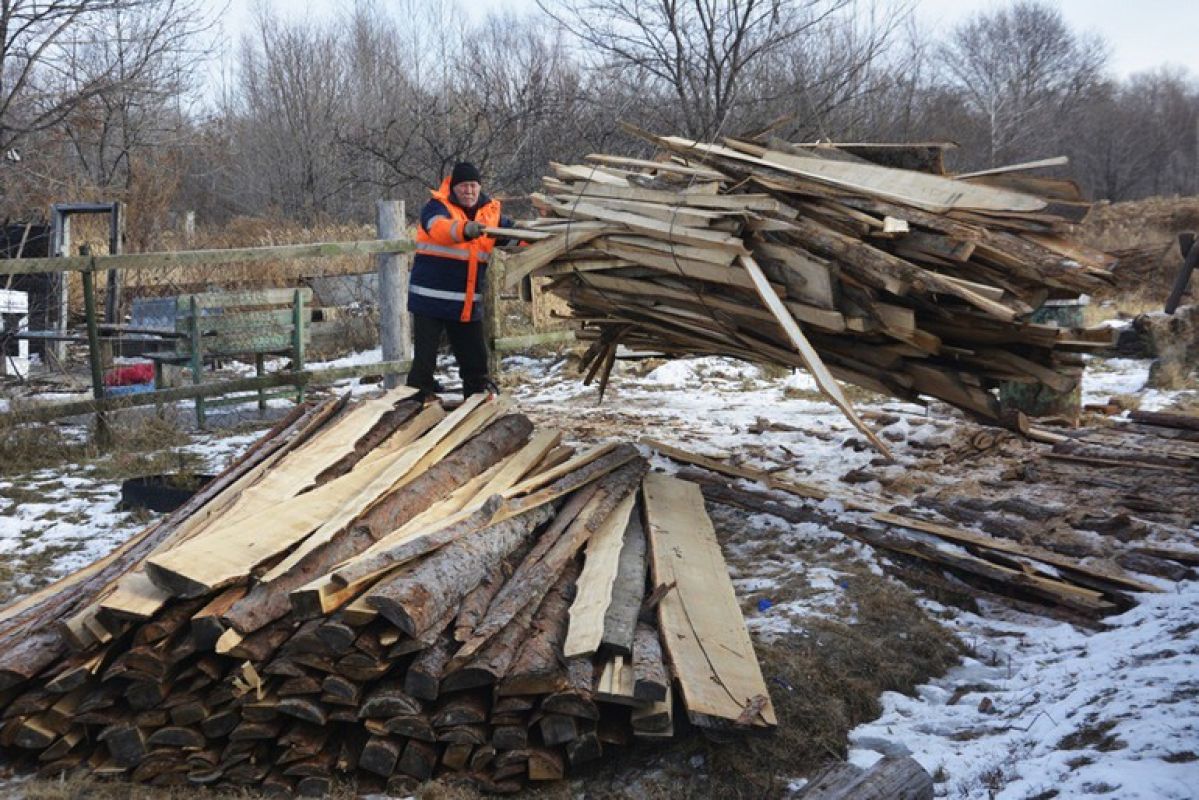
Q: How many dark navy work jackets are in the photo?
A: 1